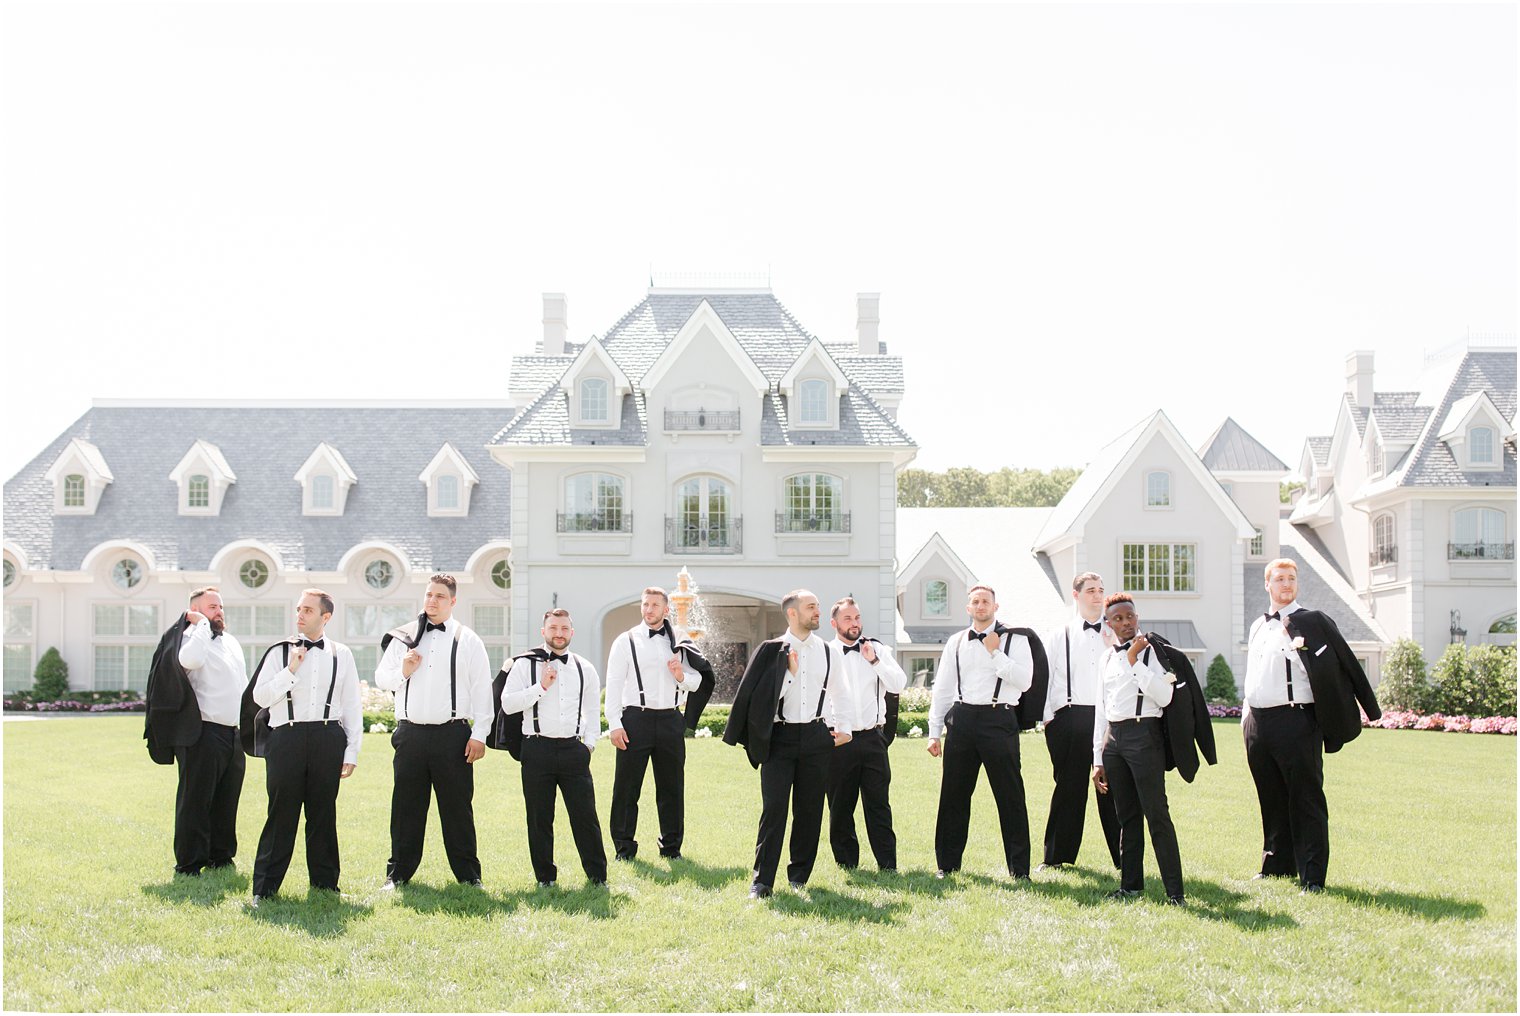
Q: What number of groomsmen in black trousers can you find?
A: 11